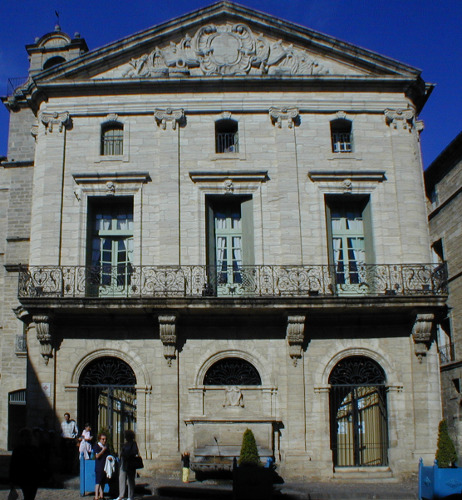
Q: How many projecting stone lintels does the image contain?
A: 3